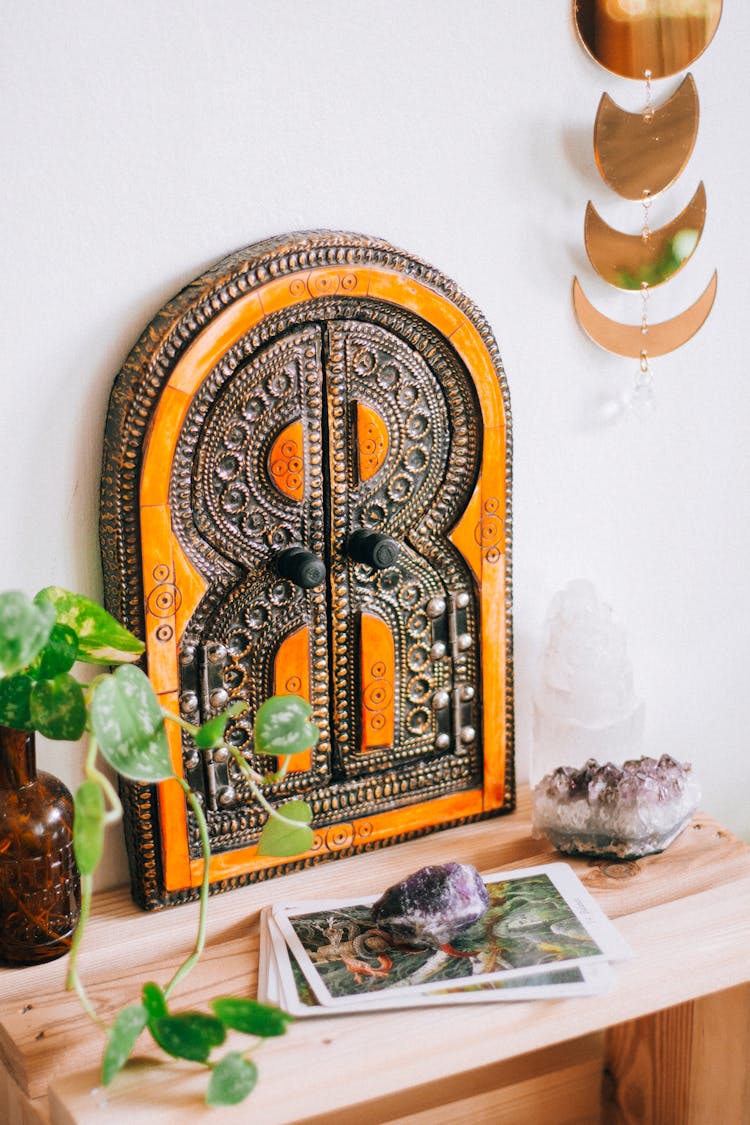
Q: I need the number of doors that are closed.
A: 2